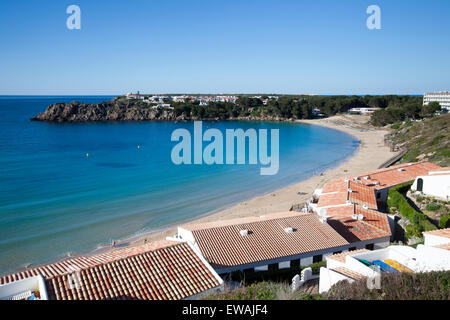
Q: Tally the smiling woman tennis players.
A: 0